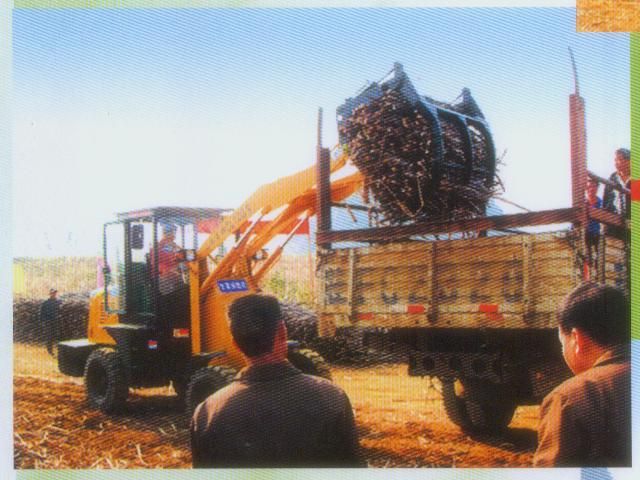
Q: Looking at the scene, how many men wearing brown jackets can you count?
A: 2